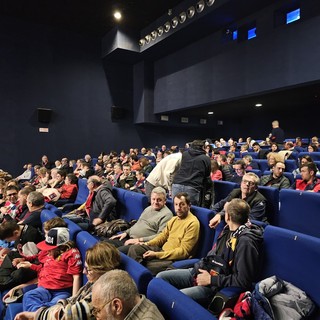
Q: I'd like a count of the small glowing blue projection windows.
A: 3